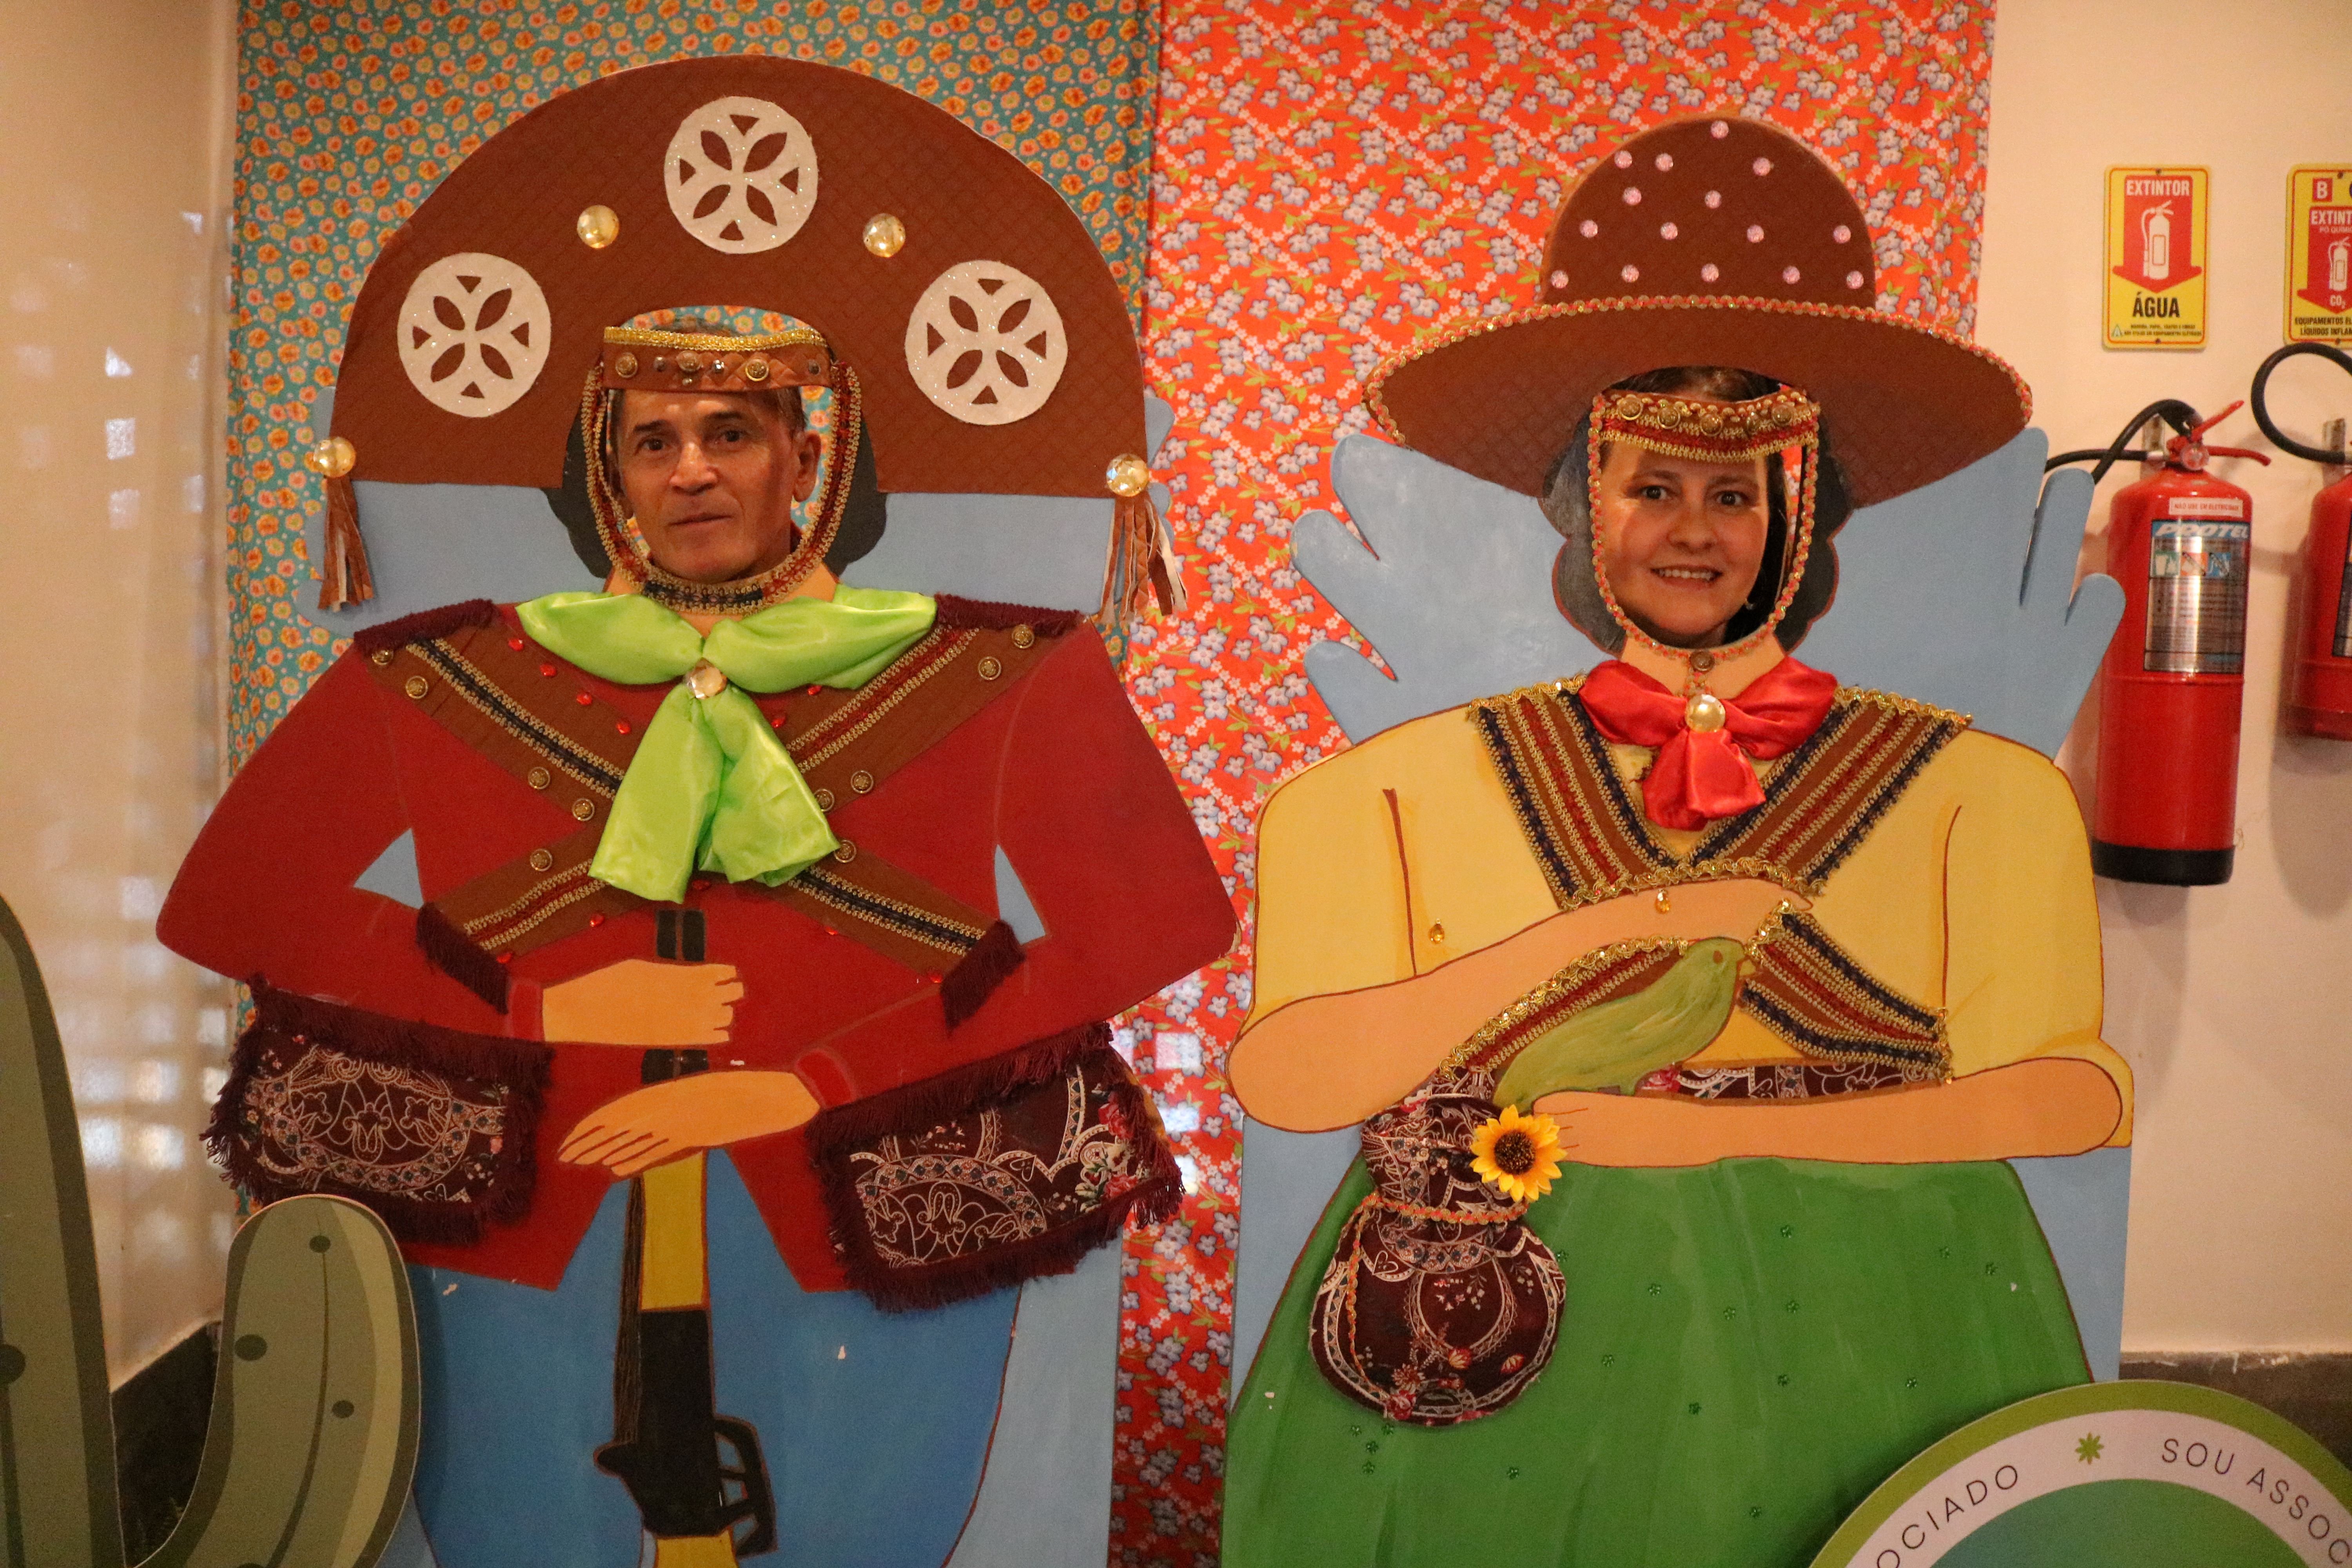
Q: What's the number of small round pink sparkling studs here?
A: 15